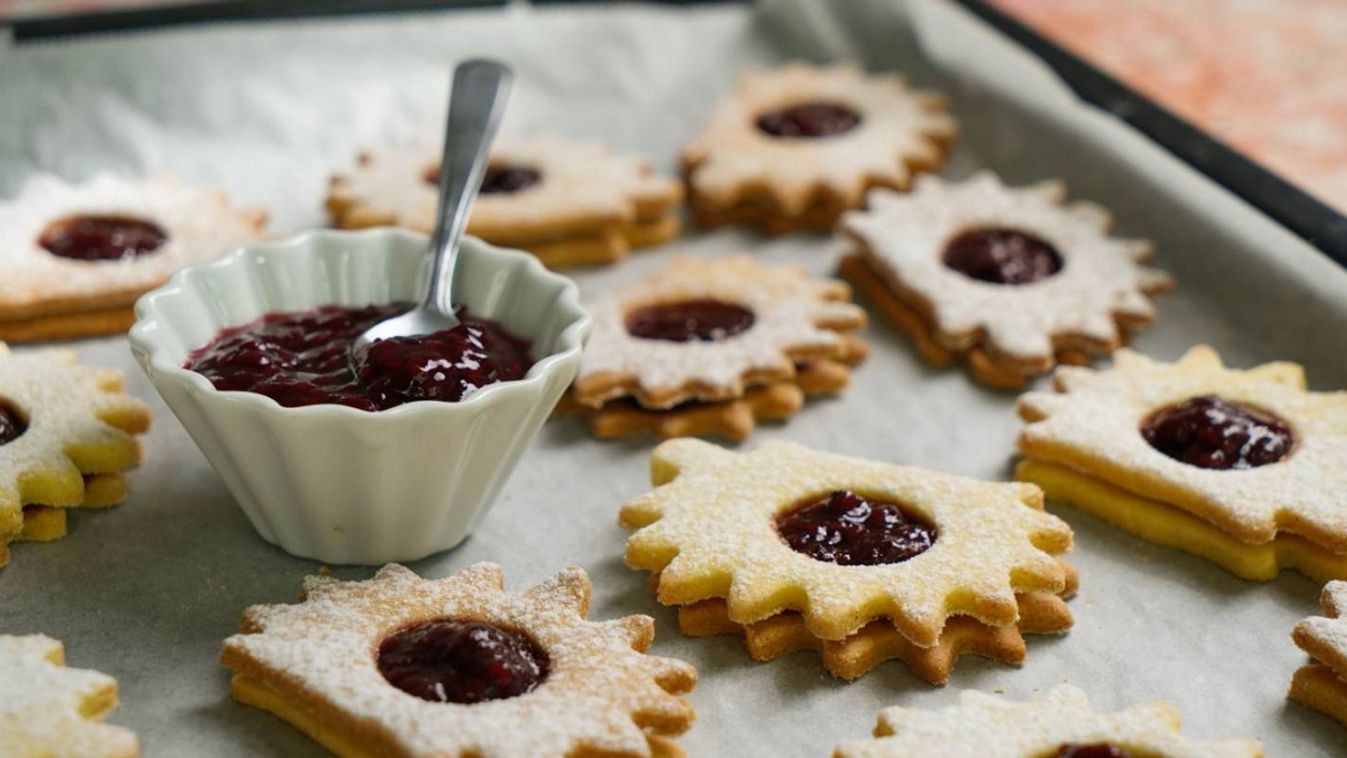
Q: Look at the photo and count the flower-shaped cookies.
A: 12